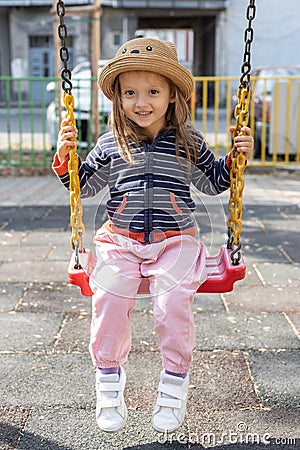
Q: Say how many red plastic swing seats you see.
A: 1